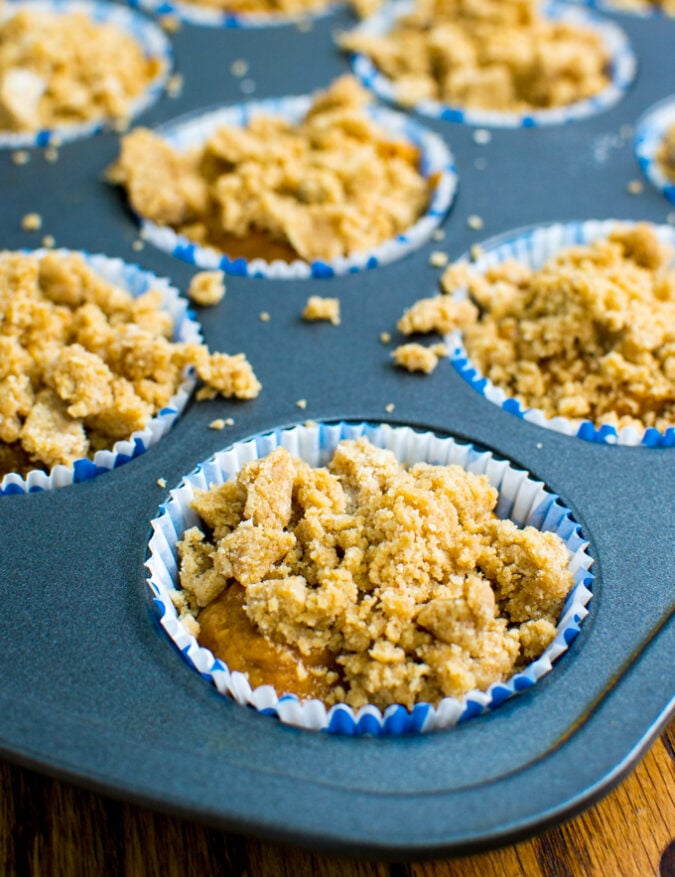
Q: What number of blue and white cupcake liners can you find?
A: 9